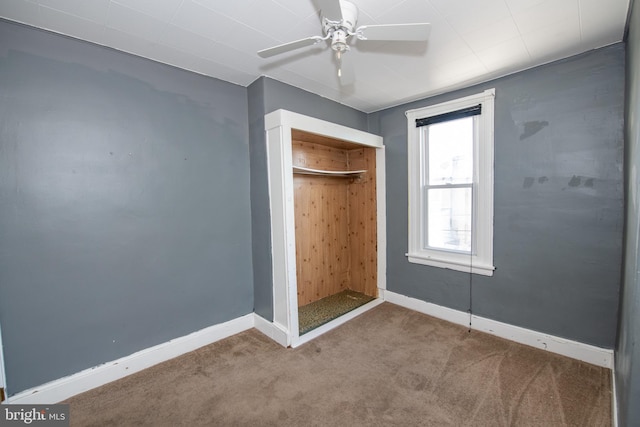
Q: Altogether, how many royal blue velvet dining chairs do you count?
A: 0